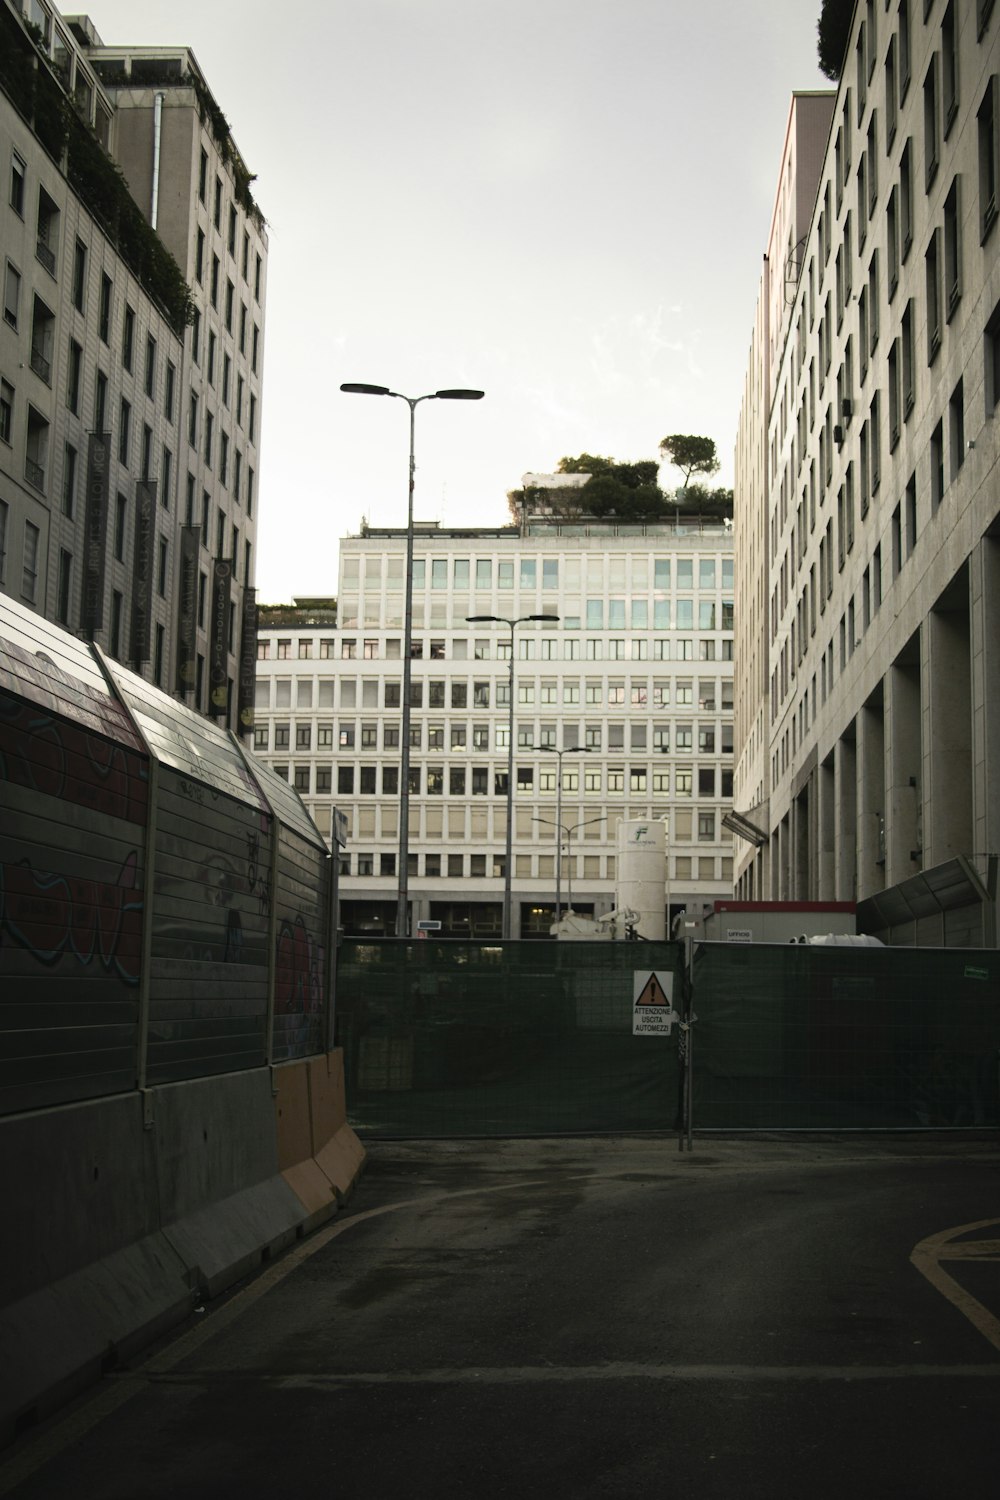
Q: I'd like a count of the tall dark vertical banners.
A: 5